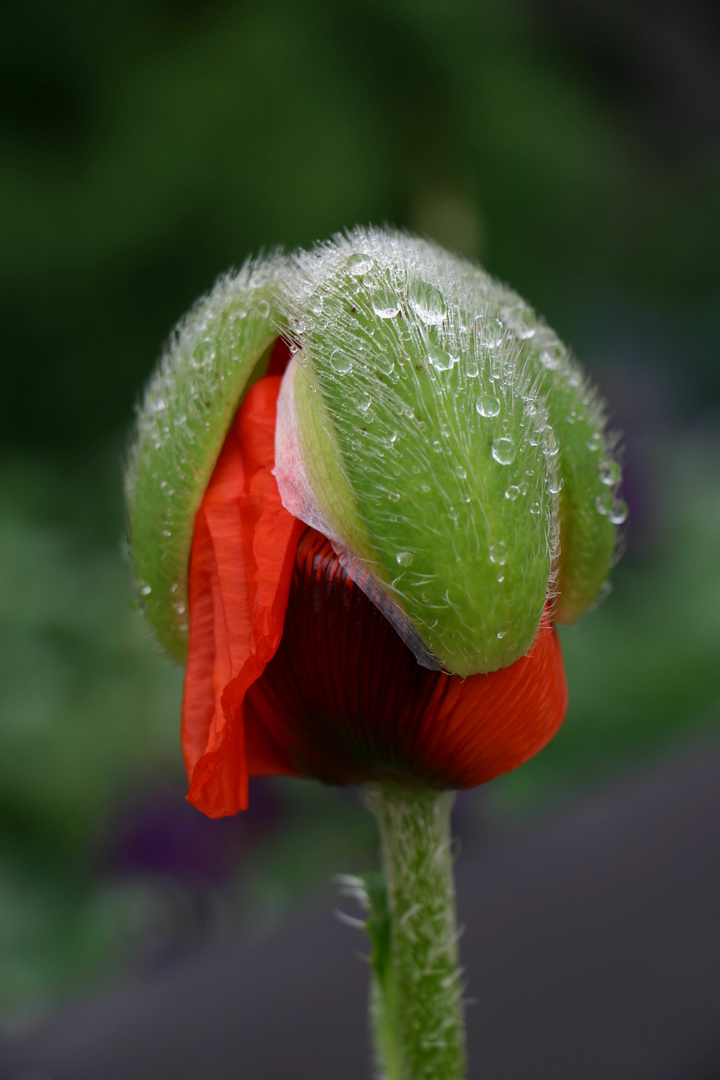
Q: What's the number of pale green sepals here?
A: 3